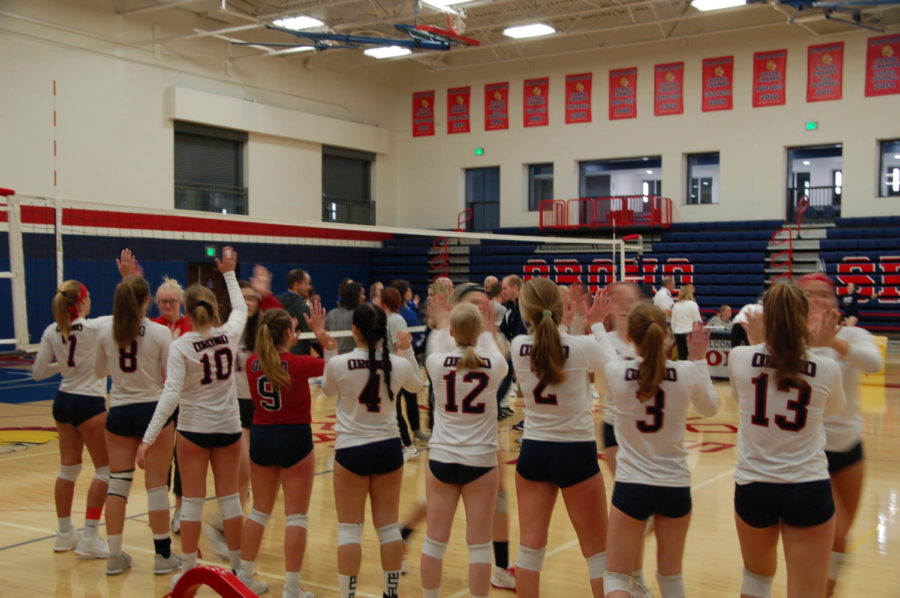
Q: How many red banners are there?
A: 11